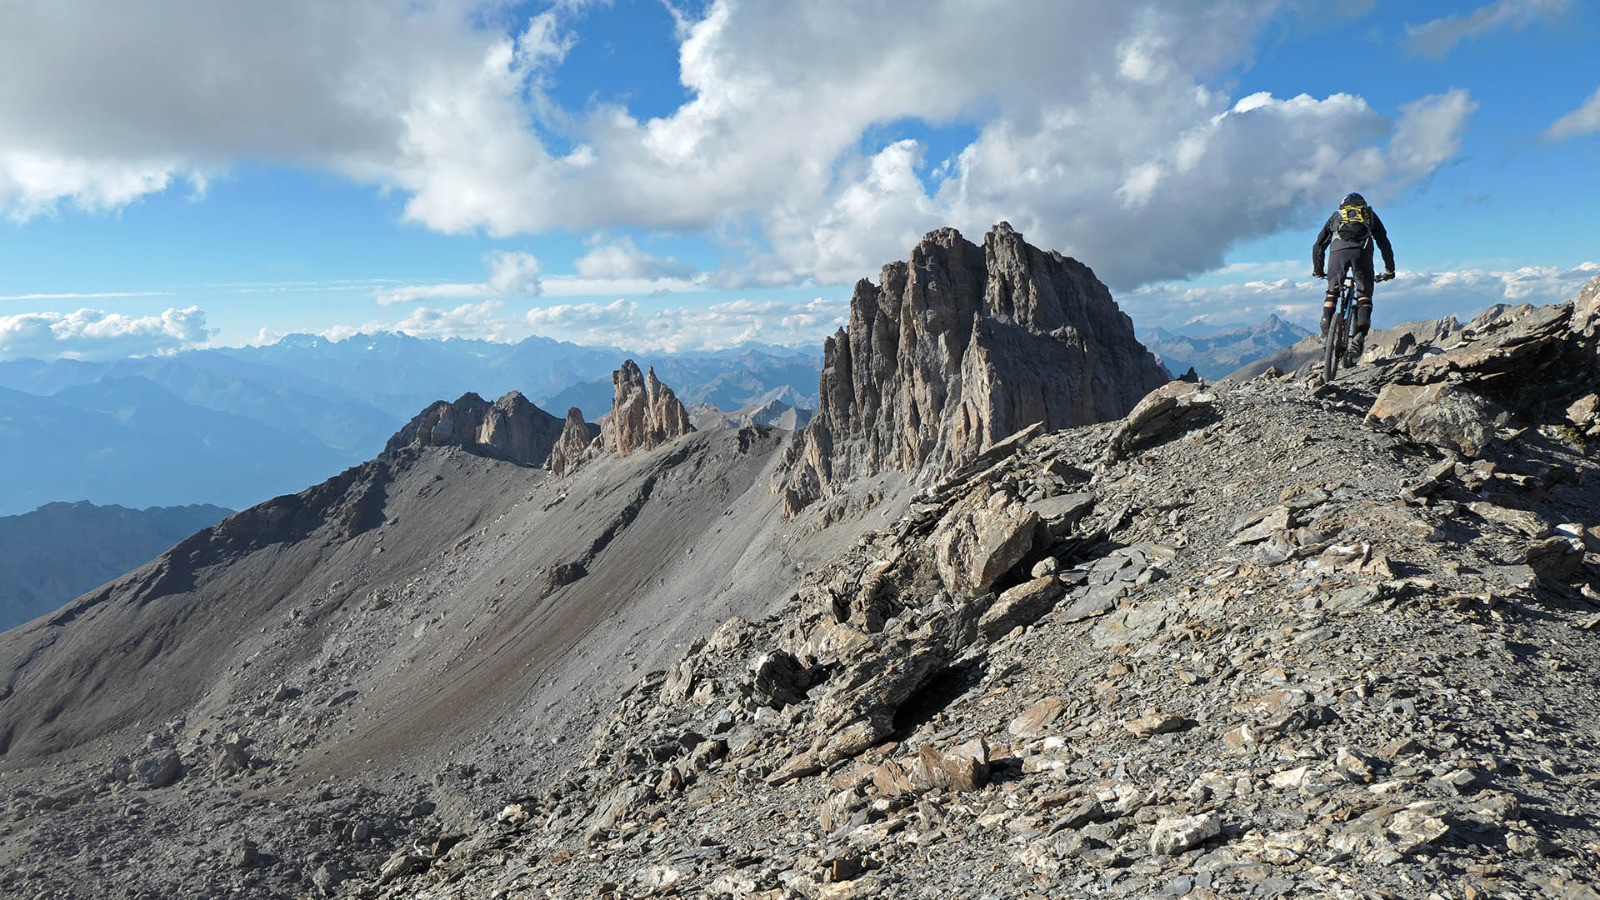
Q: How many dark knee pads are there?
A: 2